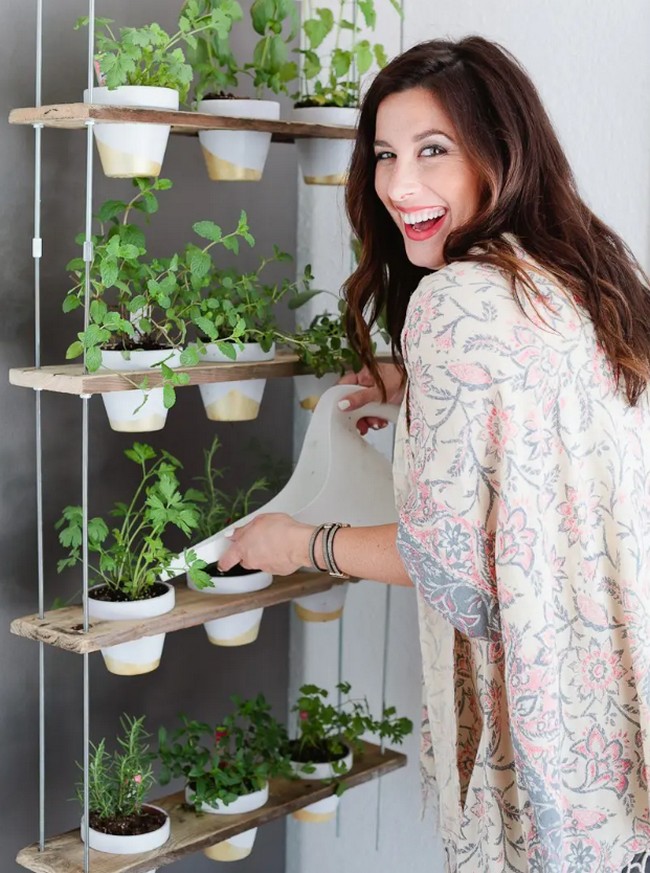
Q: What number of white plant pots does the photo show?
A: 12